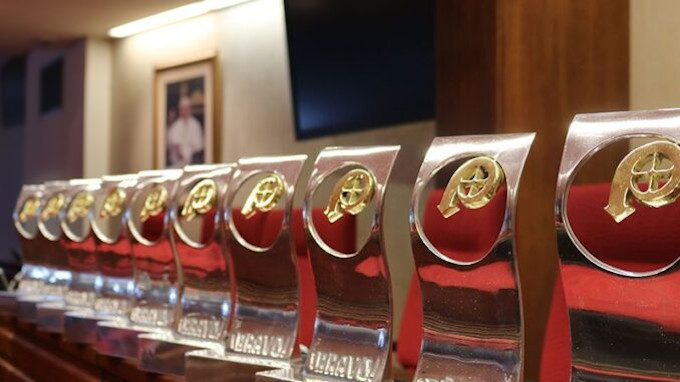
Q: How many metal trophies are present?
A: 10